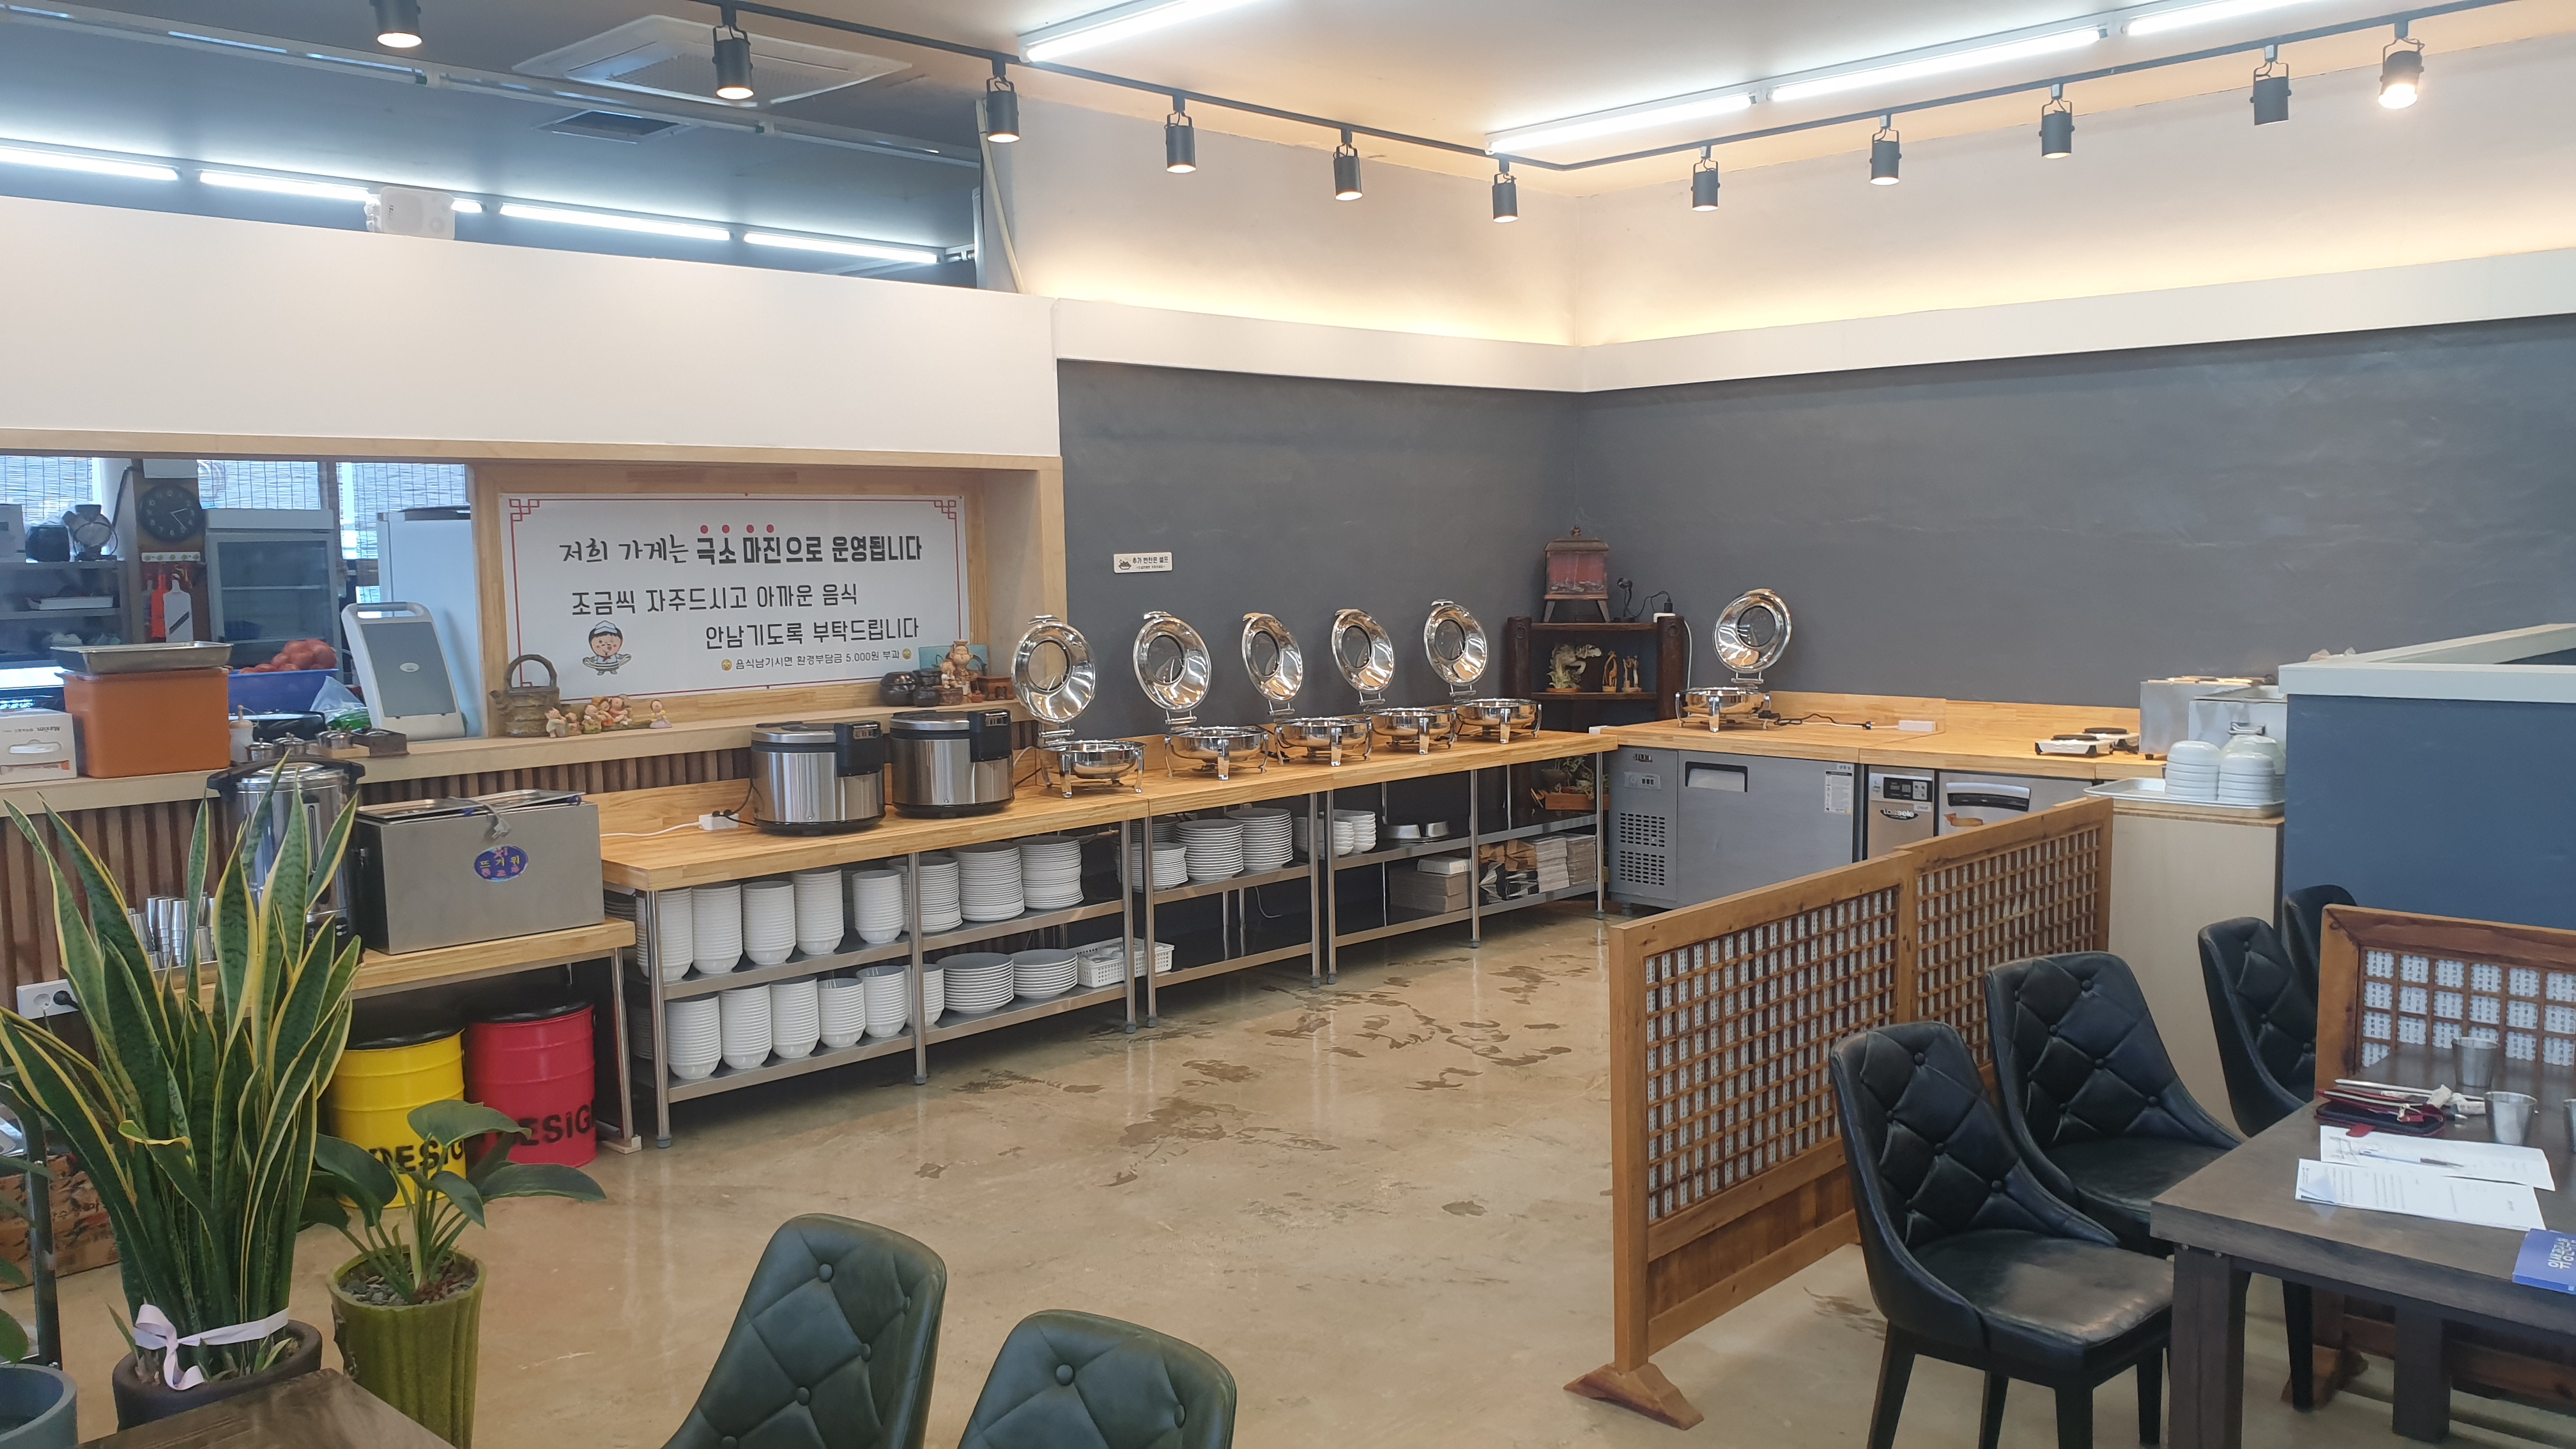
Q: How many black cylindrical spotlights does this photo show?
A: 11